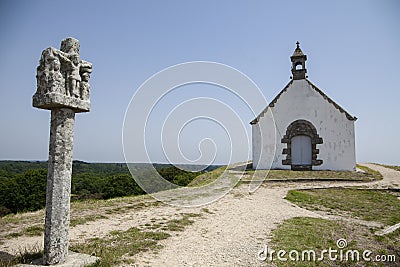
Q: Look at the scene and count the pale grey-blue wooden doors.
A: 1